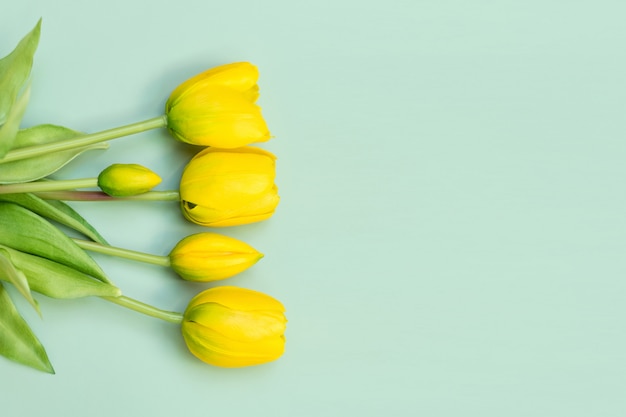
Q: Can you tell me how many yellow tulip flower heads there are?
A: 5